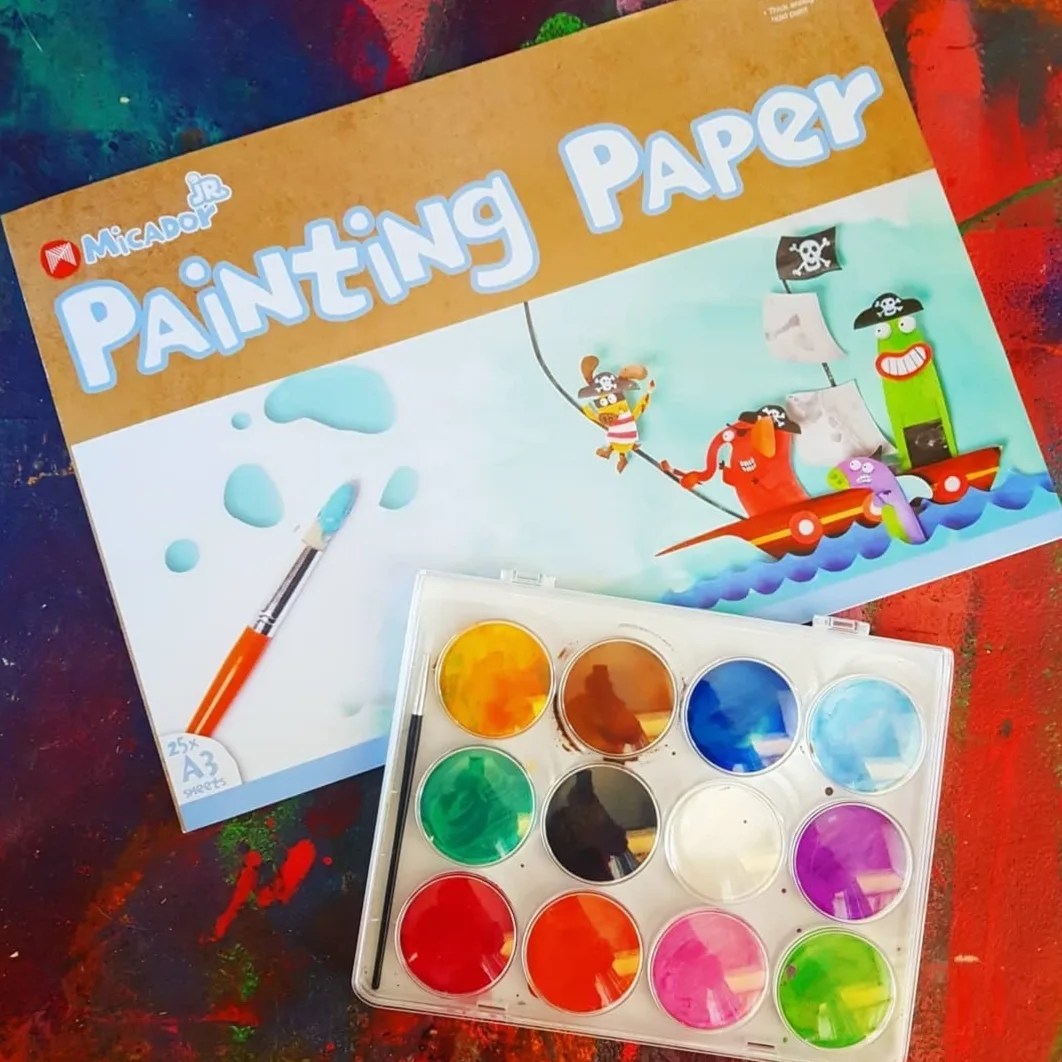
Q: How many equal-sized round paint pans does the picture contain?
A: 12